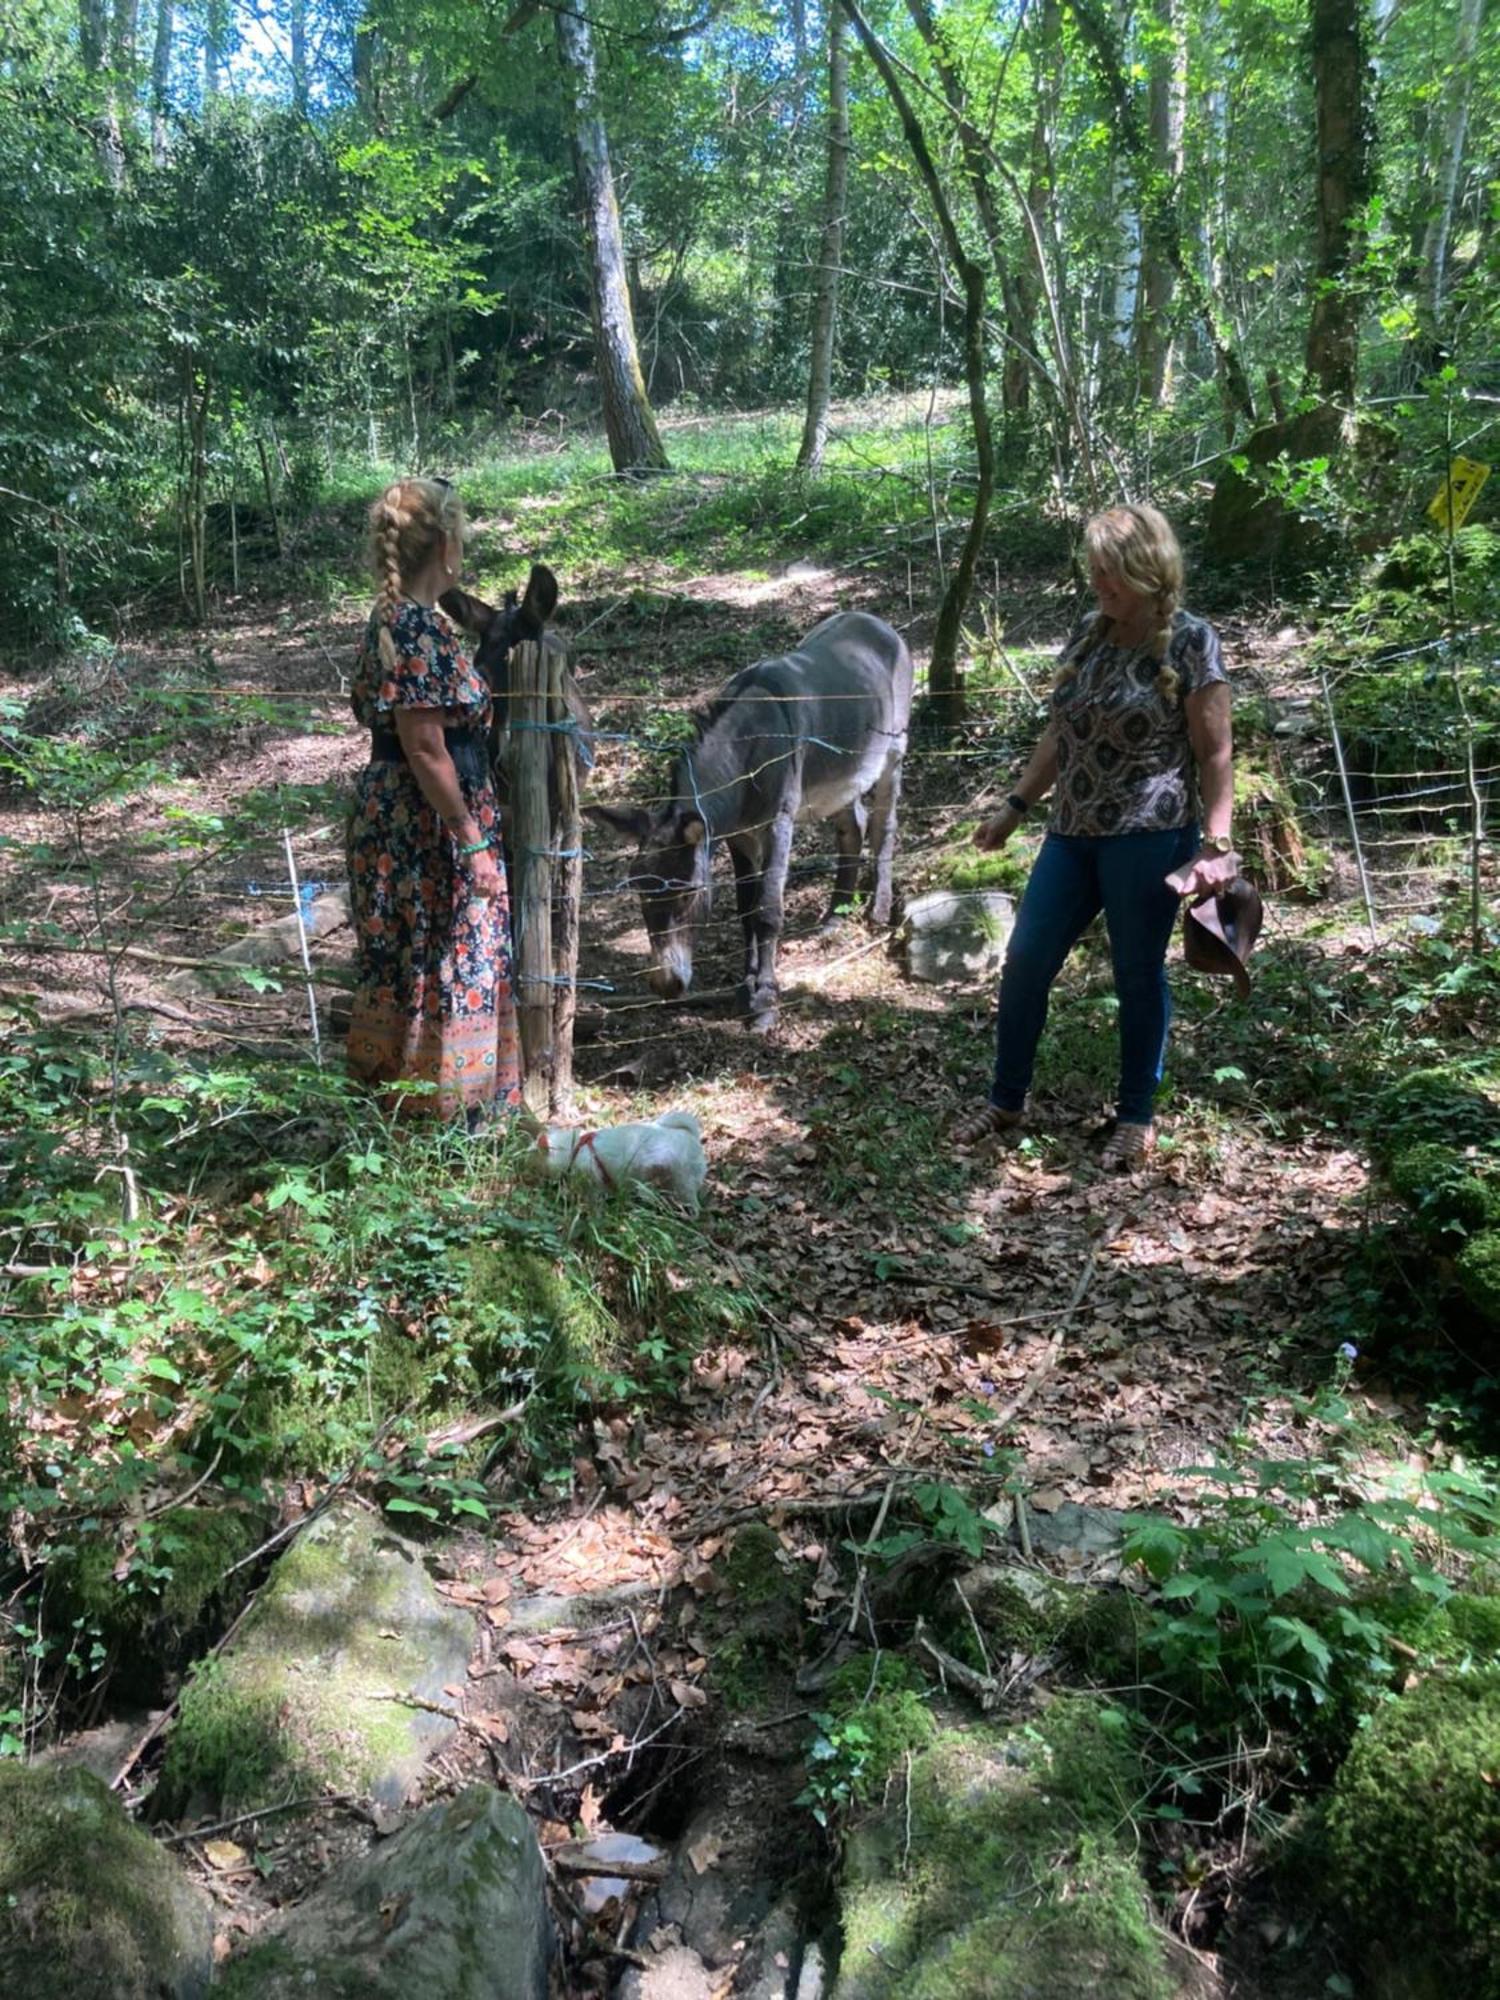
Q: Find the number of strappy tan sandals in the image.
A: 2